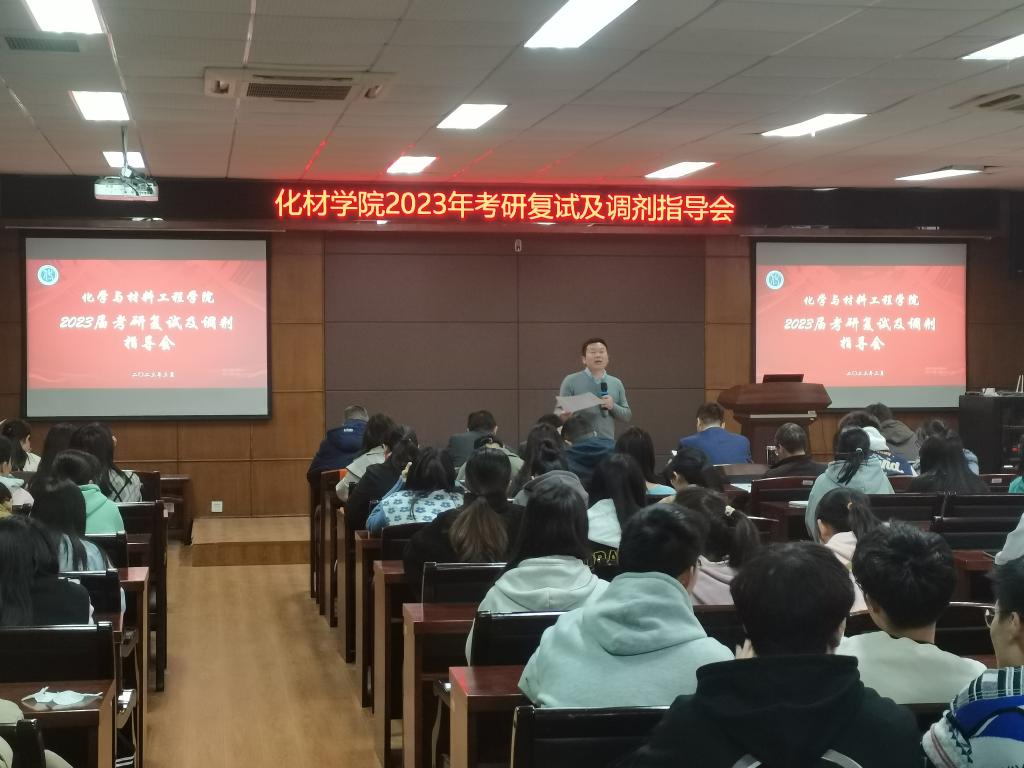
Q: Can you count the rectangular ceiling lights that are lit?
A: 10